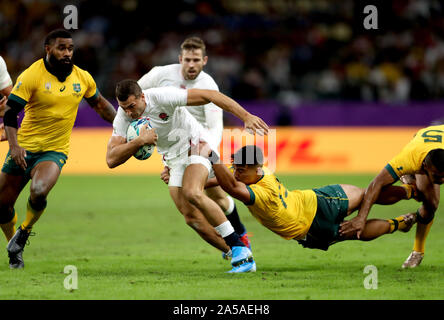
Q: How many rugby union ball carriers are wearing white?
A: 1